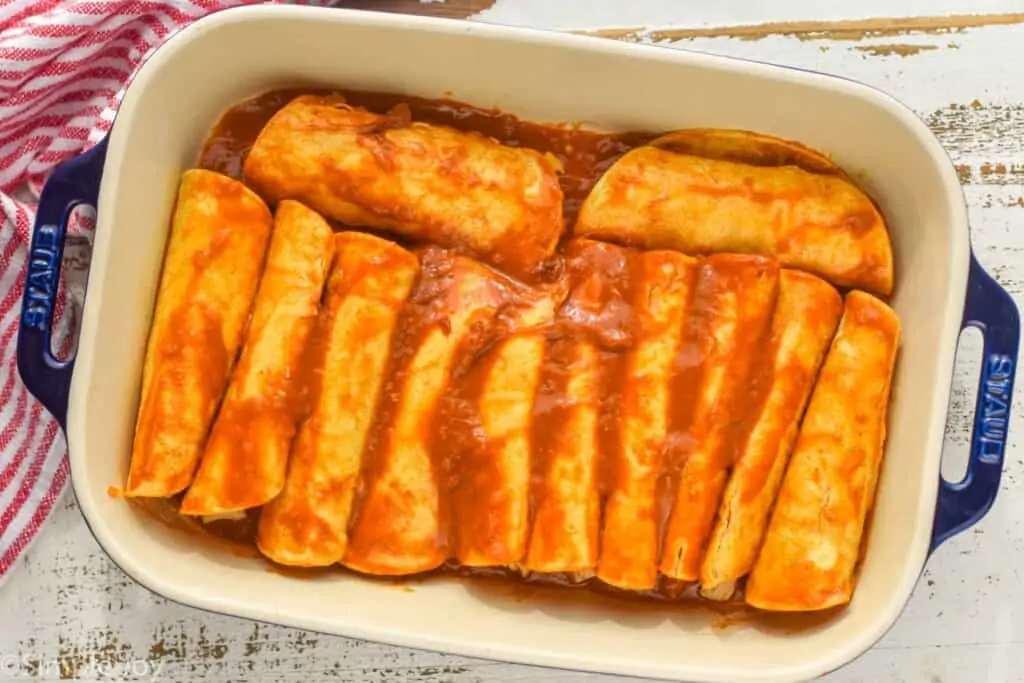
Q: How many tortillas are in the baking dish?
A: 12